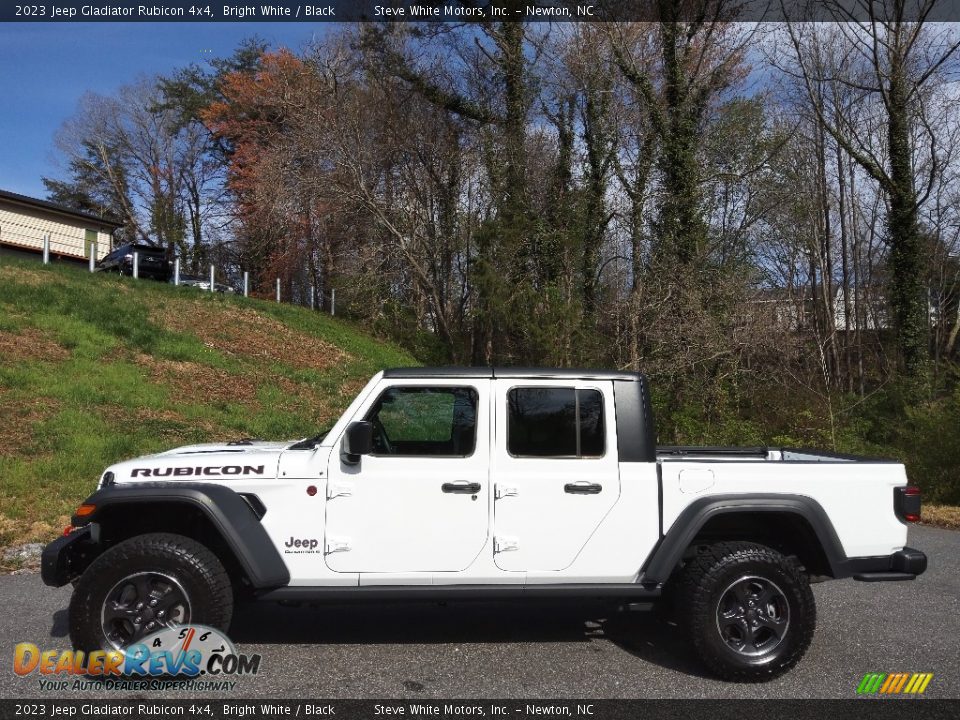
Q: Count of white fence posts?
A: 9